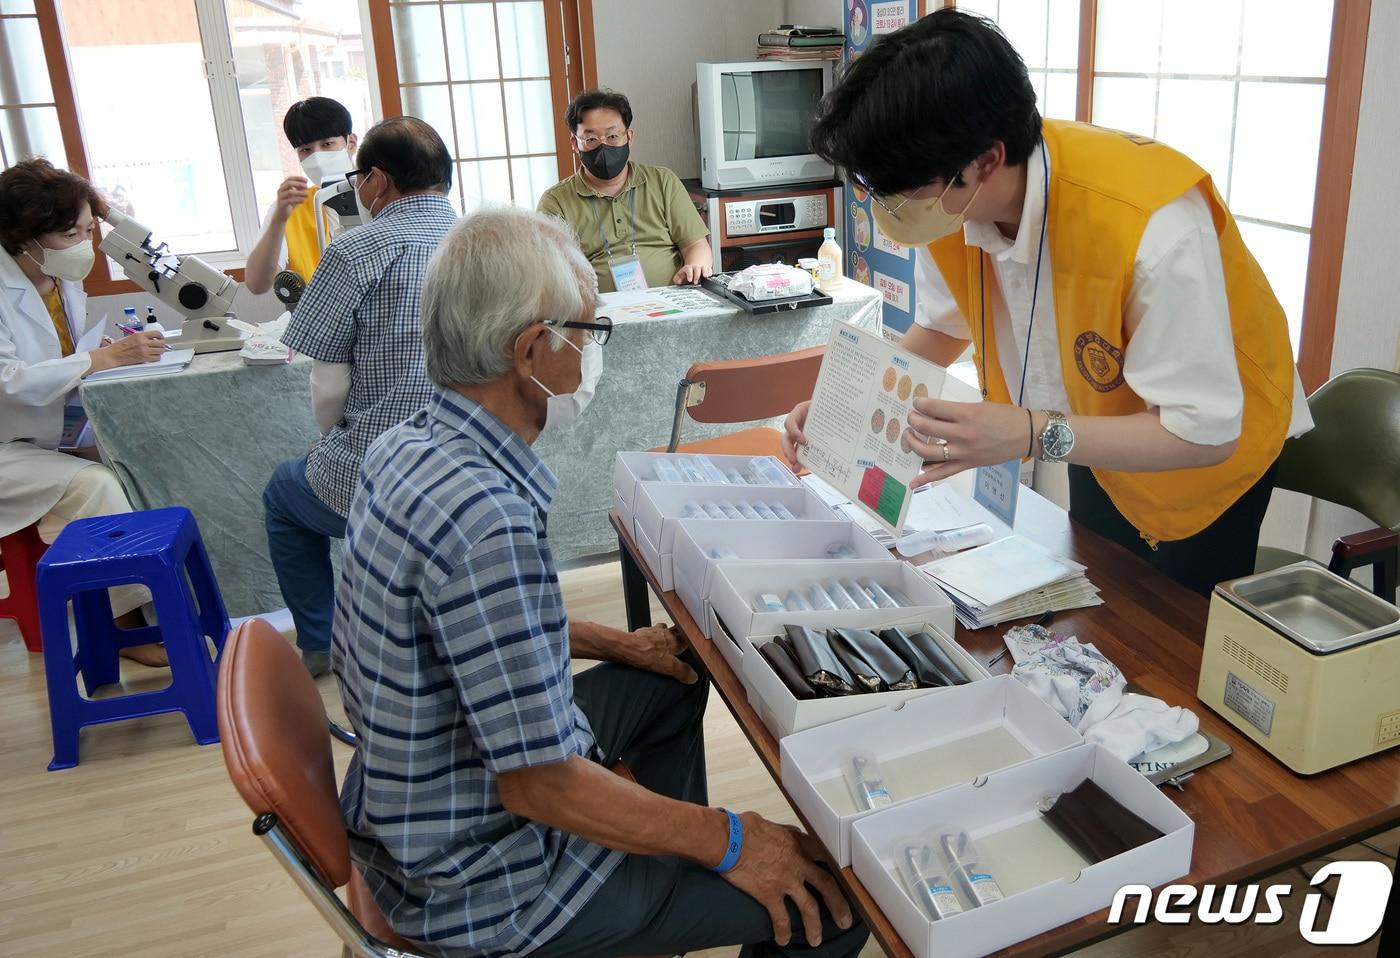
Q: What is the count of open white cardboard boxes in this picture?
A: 7